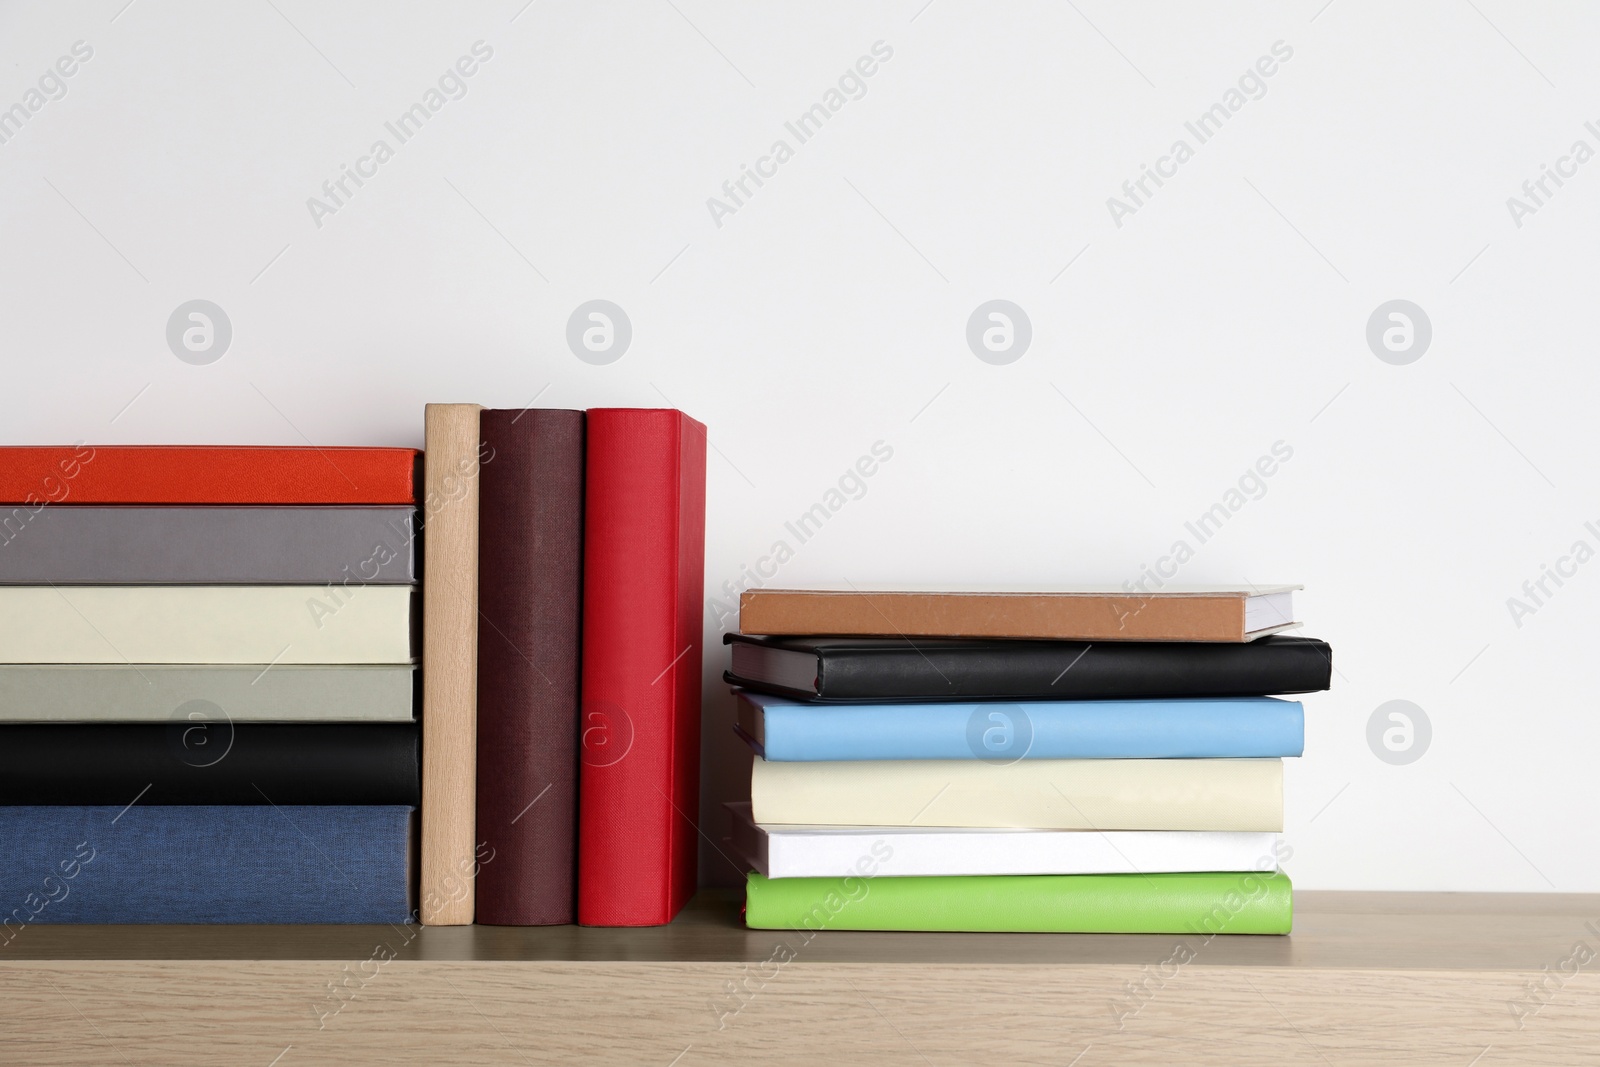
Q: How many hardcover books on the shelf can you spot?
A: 15